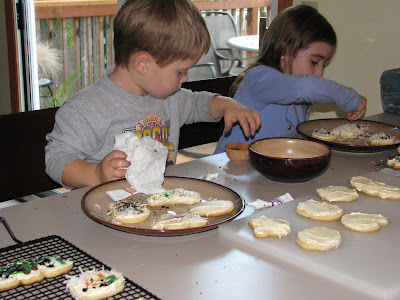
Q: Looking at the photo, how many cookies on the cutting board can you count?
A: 6